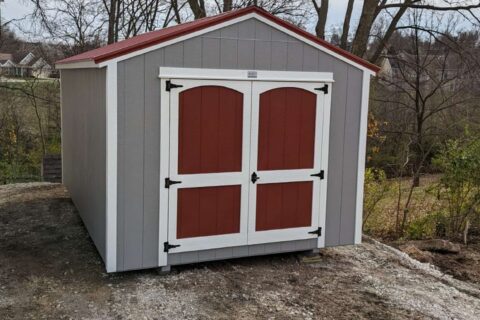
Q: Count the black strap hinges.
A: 6